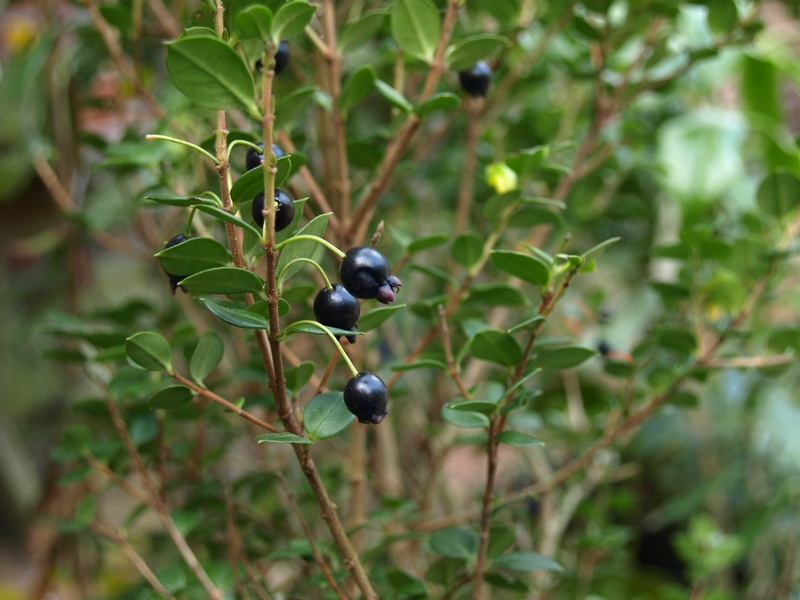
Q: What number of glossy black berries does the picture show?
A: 8